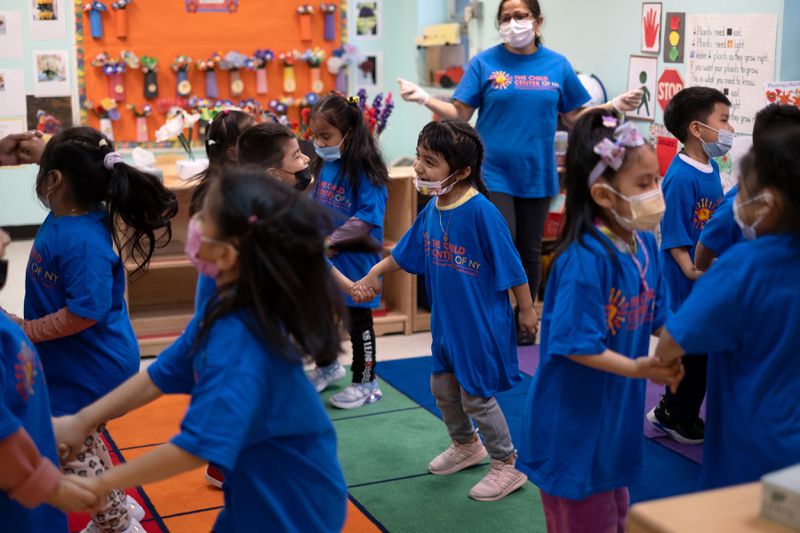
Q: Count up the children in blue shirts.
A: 11